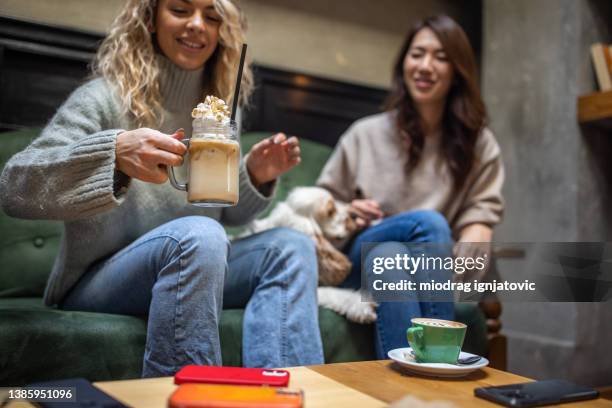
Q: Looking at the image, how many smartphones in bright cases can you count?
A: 2